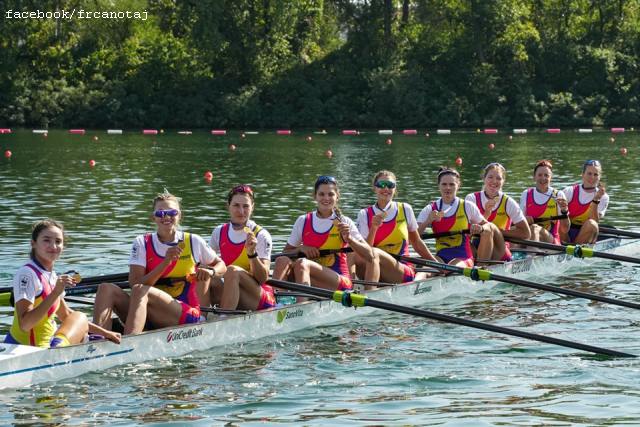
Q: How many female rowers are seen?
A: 9